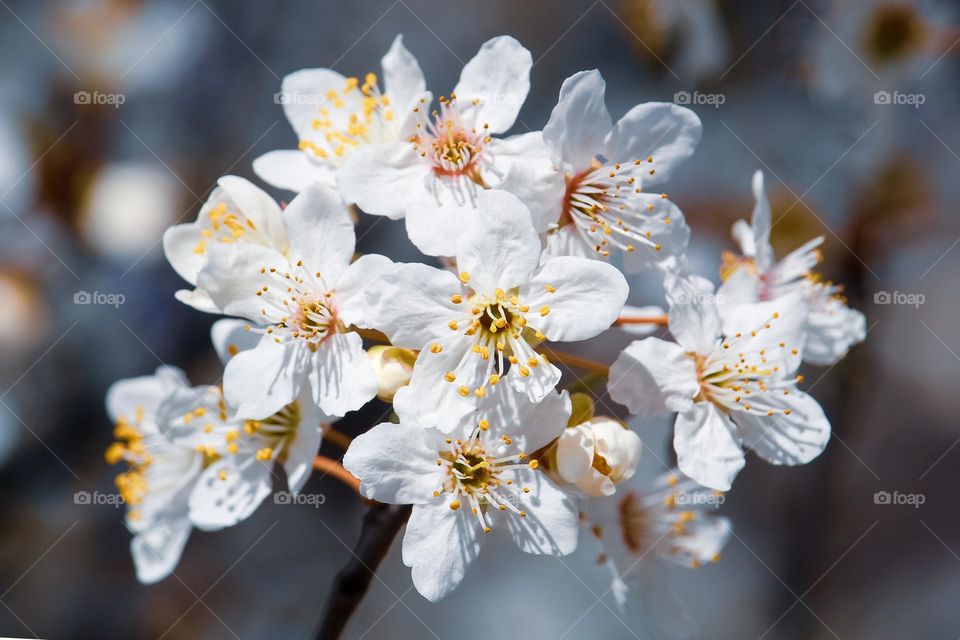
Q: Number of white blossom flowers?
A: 12